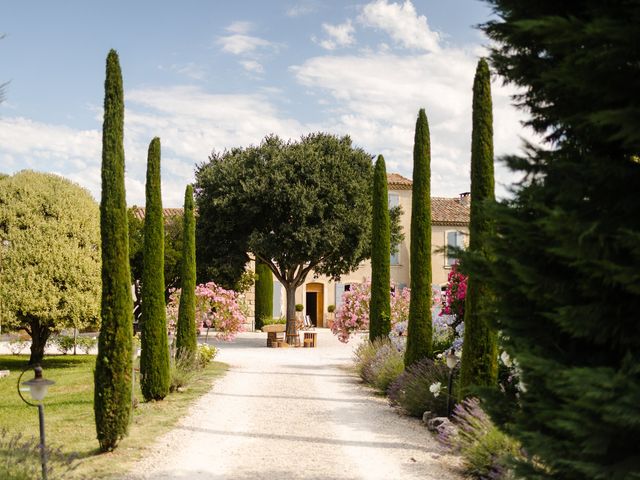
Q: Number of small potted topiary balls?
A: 2